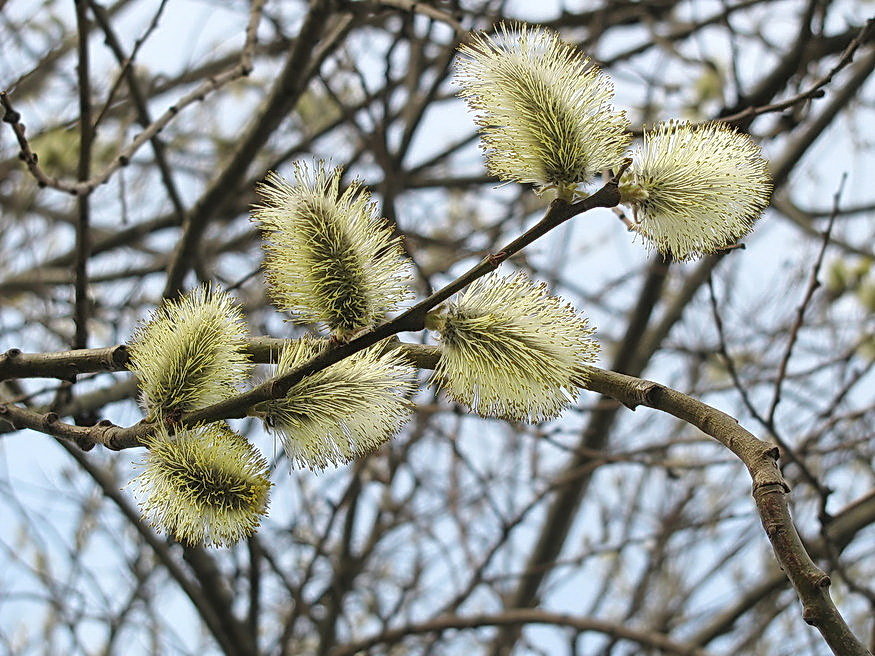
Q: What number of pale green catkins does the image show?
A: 7